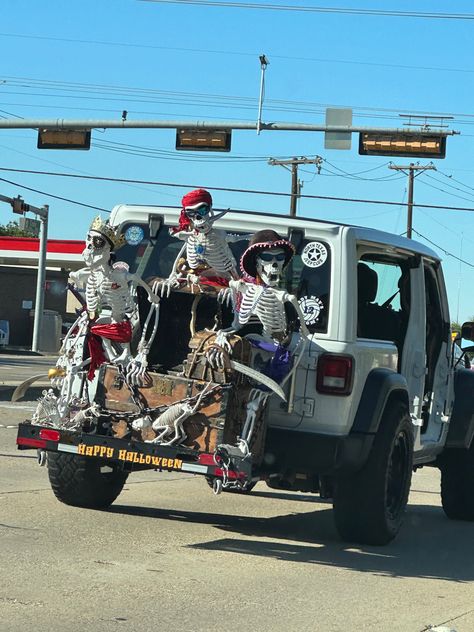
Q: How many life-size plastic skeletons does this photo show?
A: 3